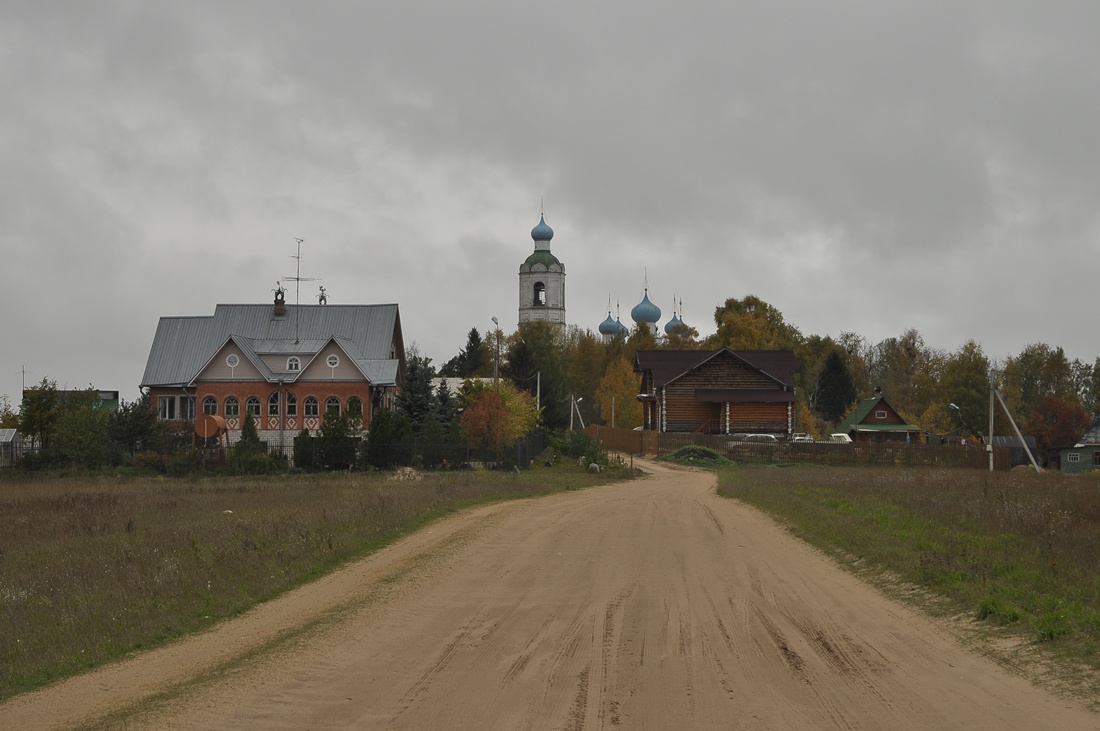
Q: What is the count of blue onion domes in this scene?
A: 6